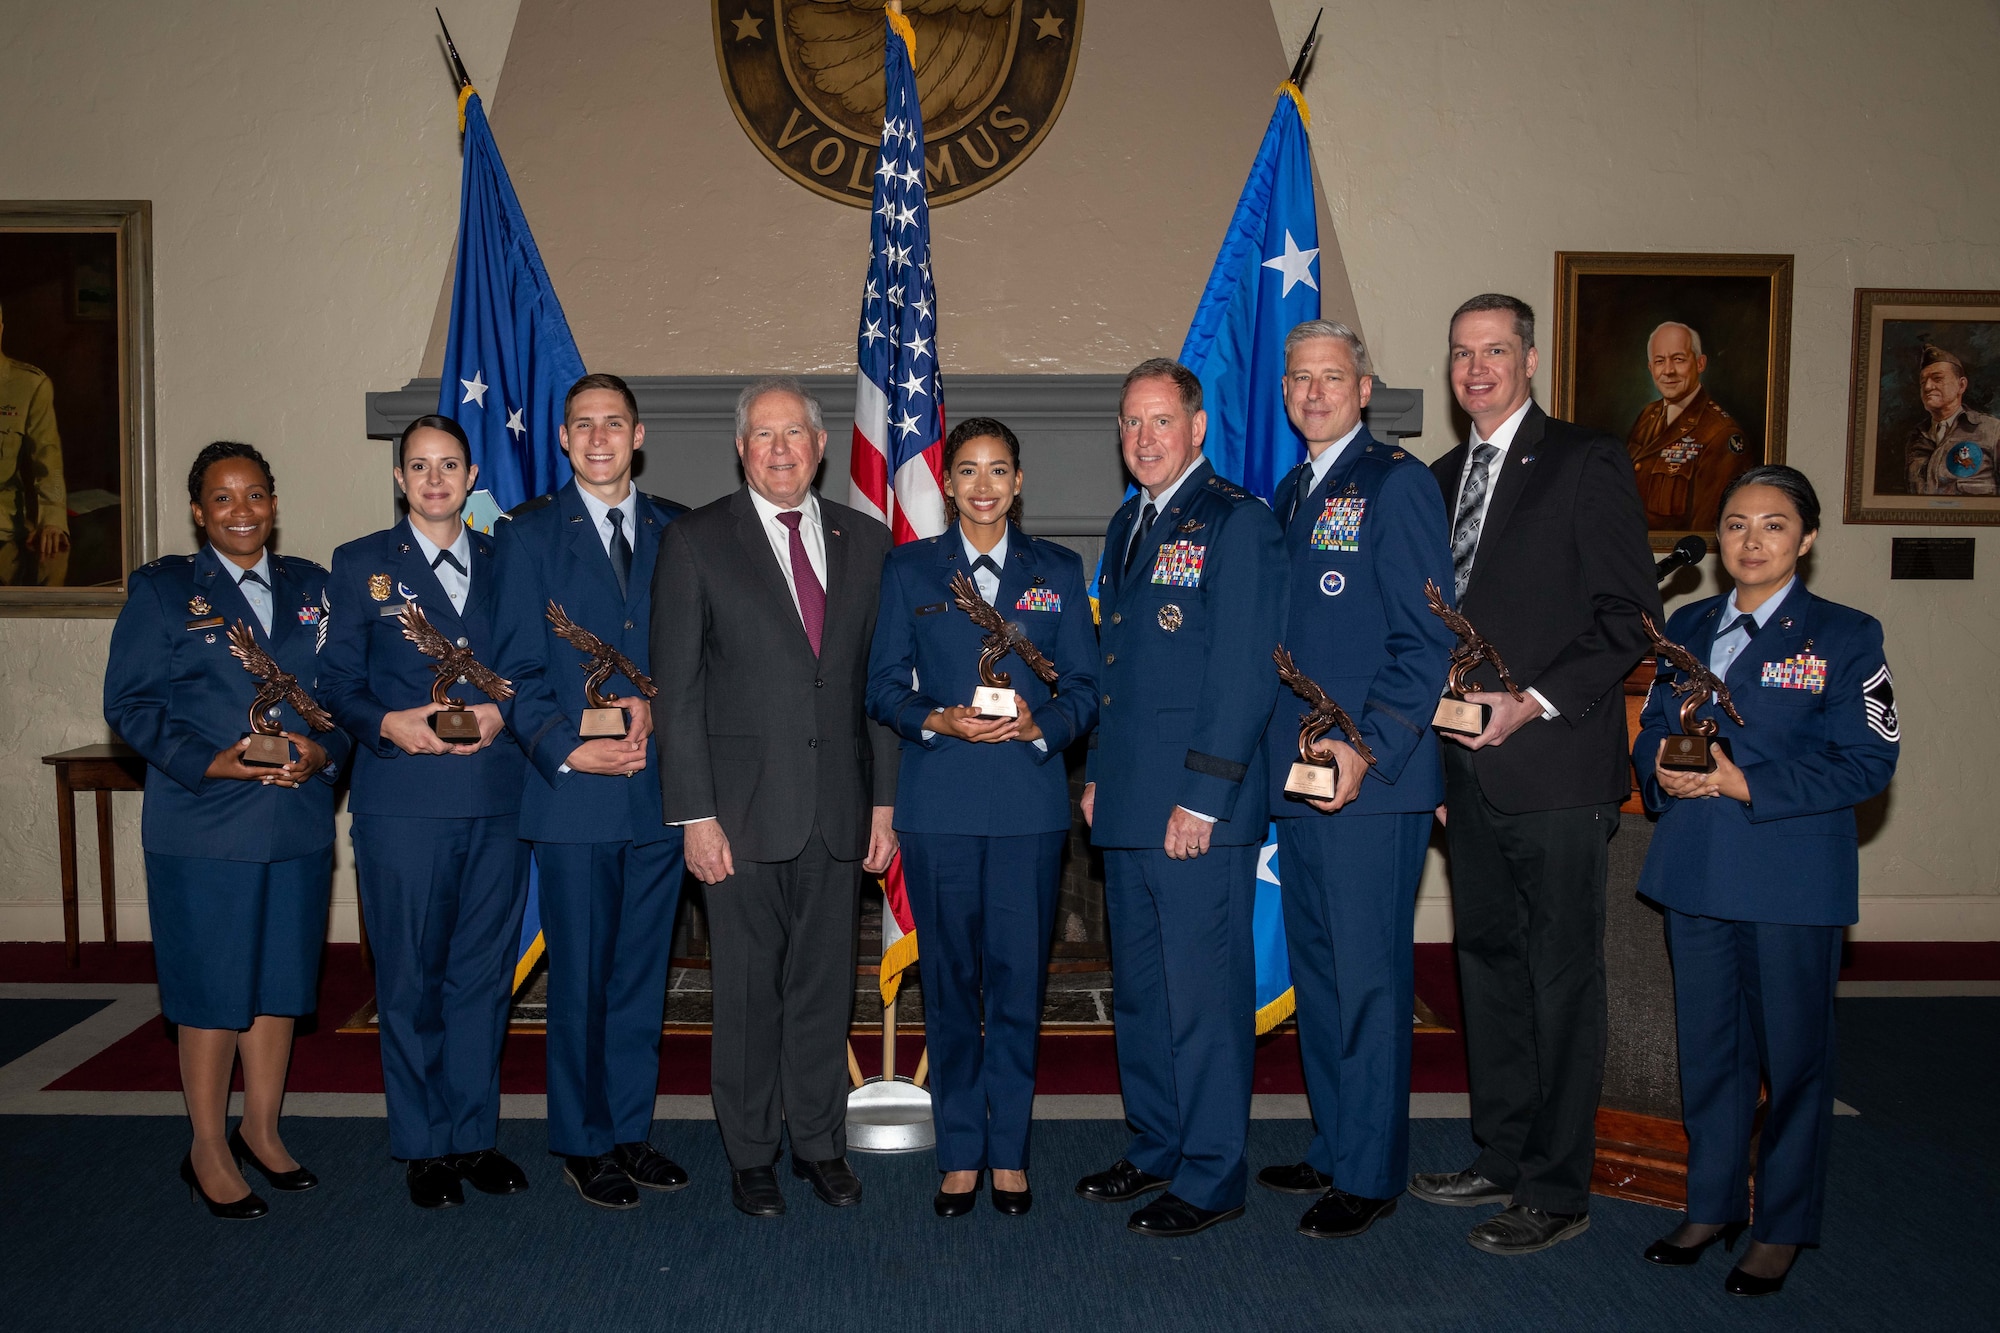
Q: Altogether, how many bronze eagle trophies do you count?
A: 7